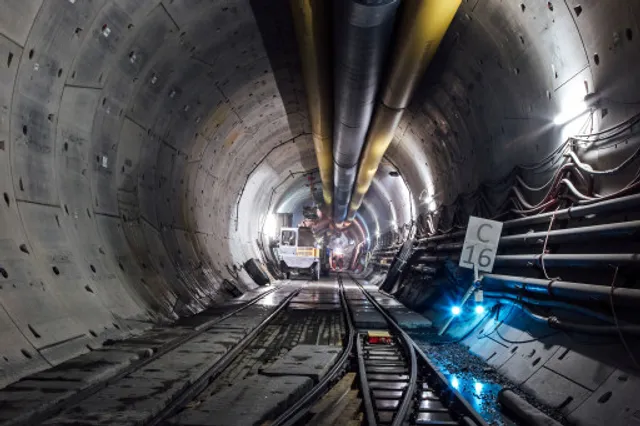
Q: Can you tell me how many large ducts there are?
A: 3